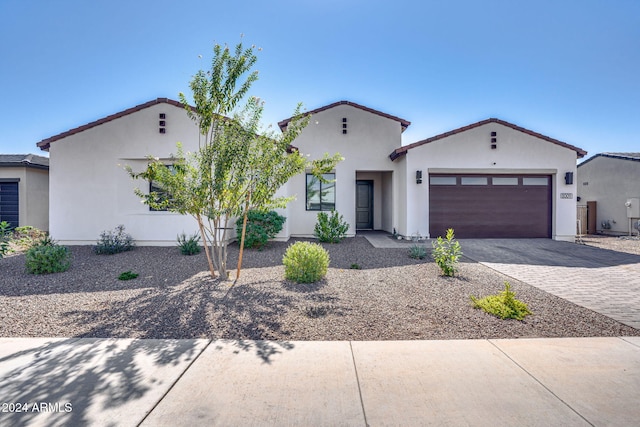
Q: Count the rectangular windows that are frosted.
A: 4